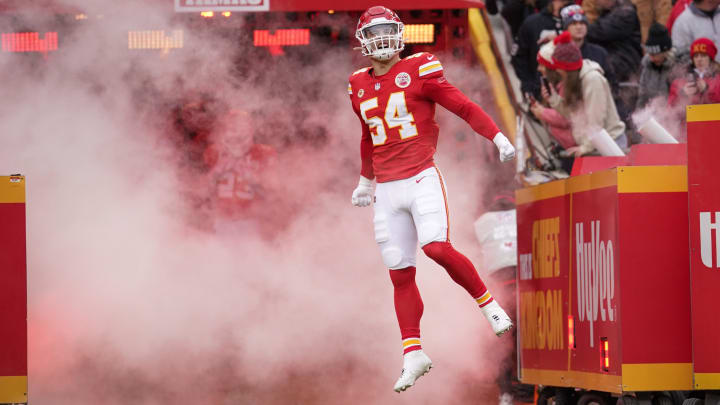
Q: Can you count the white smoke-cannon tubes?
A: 2